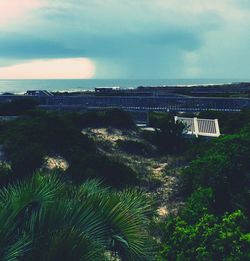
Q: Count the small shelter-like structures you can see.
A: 2